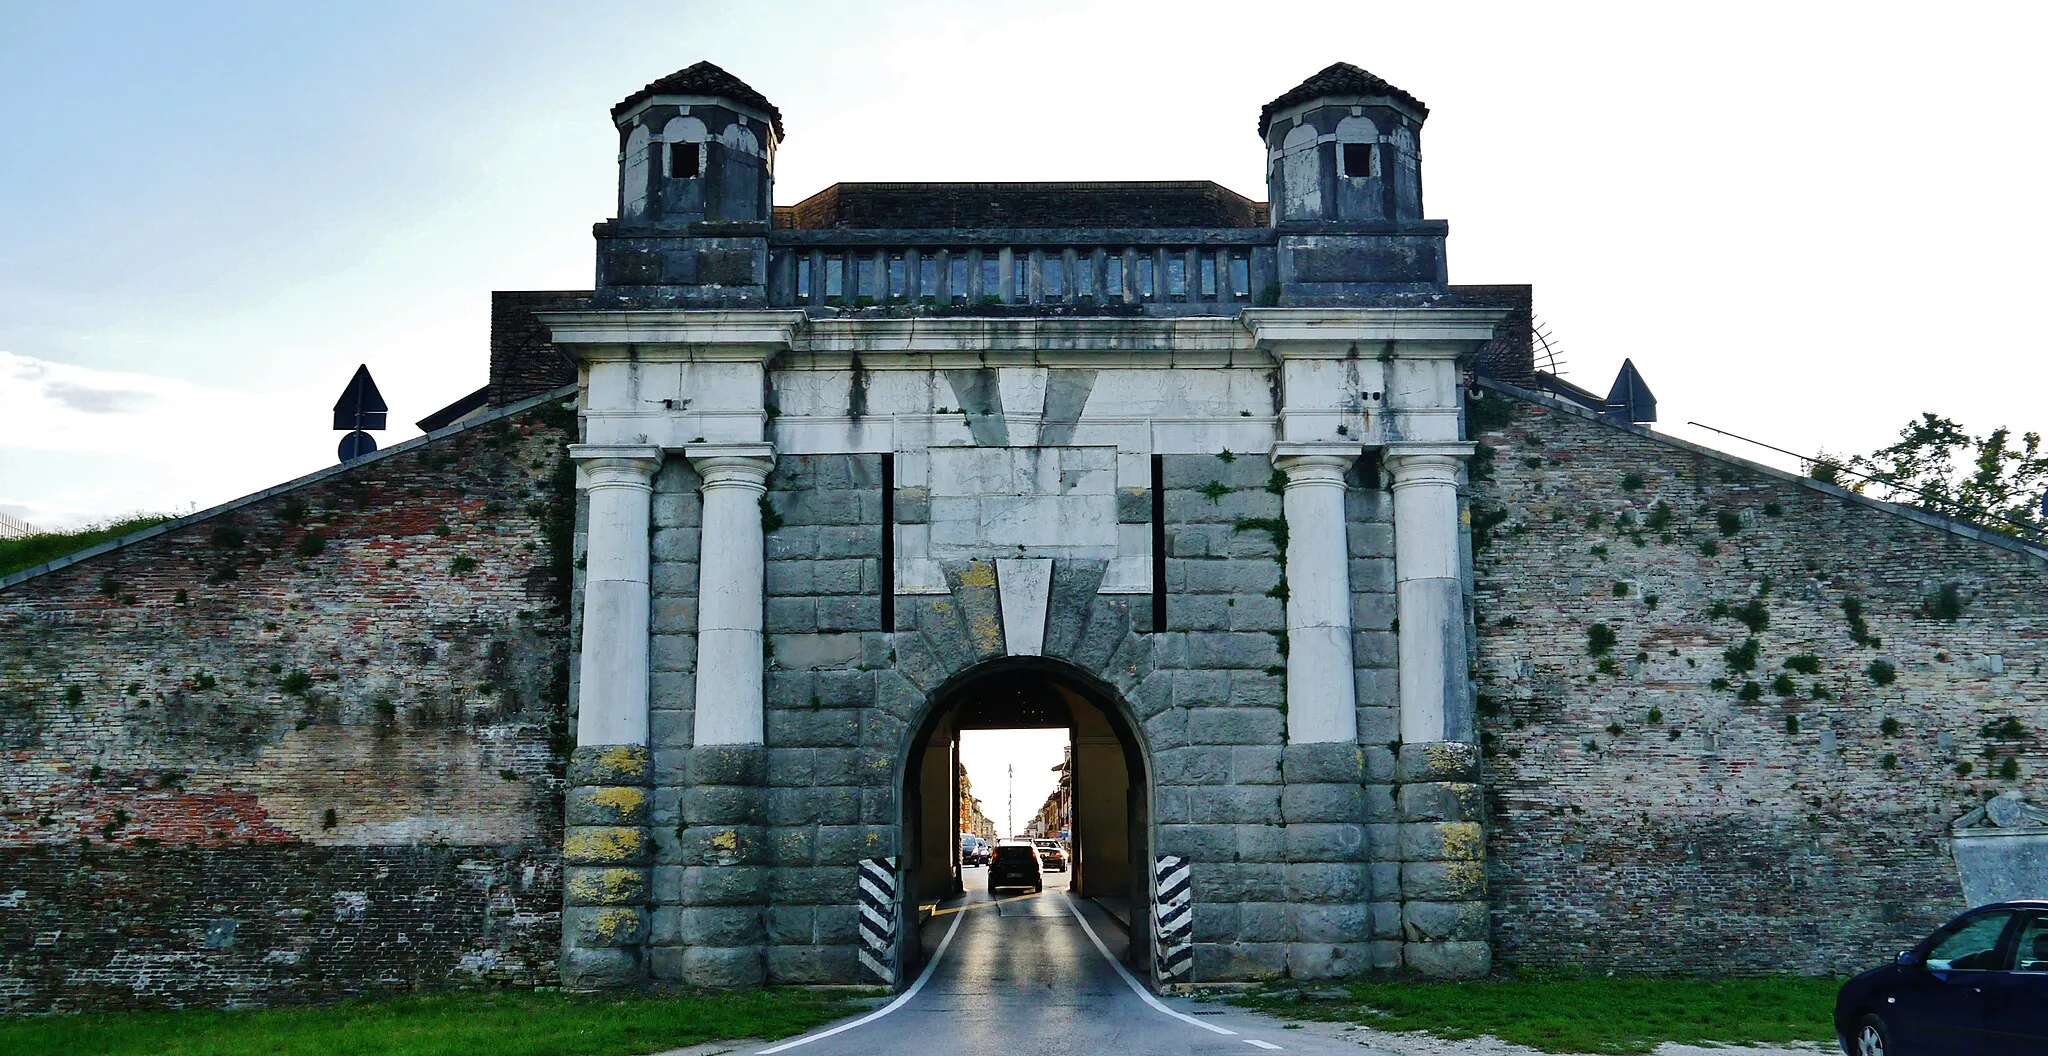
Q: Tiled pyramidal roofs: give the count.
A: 2